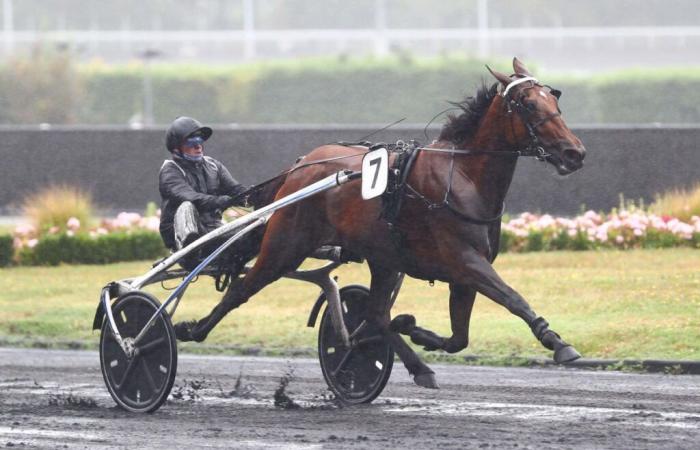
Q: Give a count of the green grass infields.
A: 1